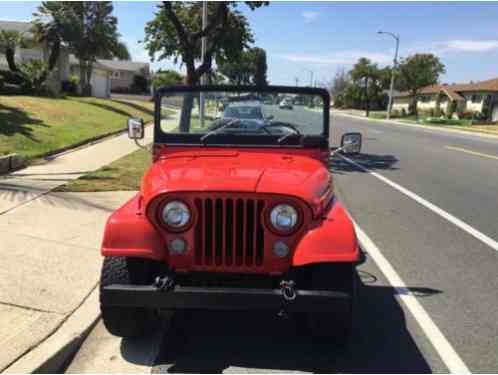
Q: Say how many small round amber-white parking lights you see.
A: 2